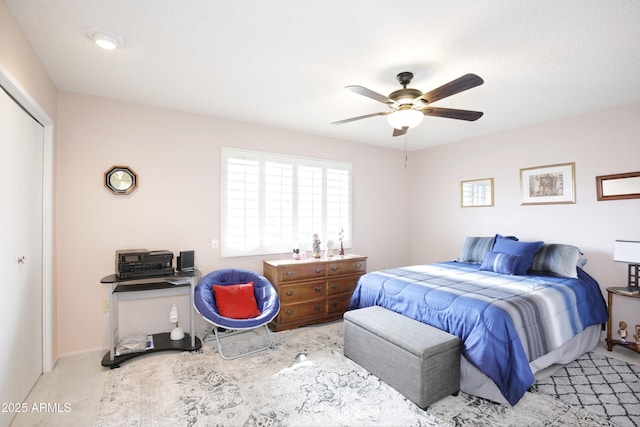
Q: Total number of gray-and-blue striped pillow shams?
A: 2